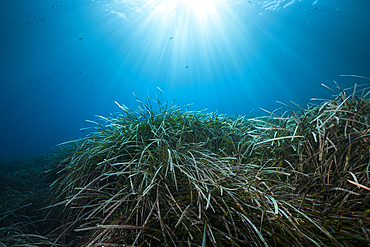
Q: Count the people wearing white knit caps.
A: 0